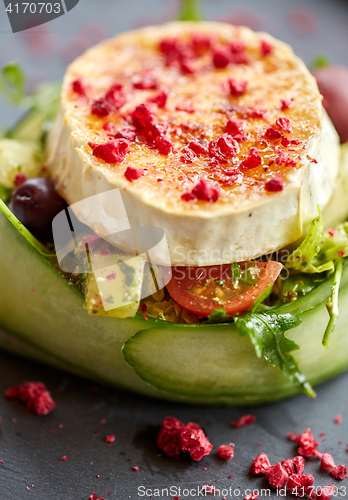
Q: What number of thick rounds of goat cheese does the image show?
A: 1